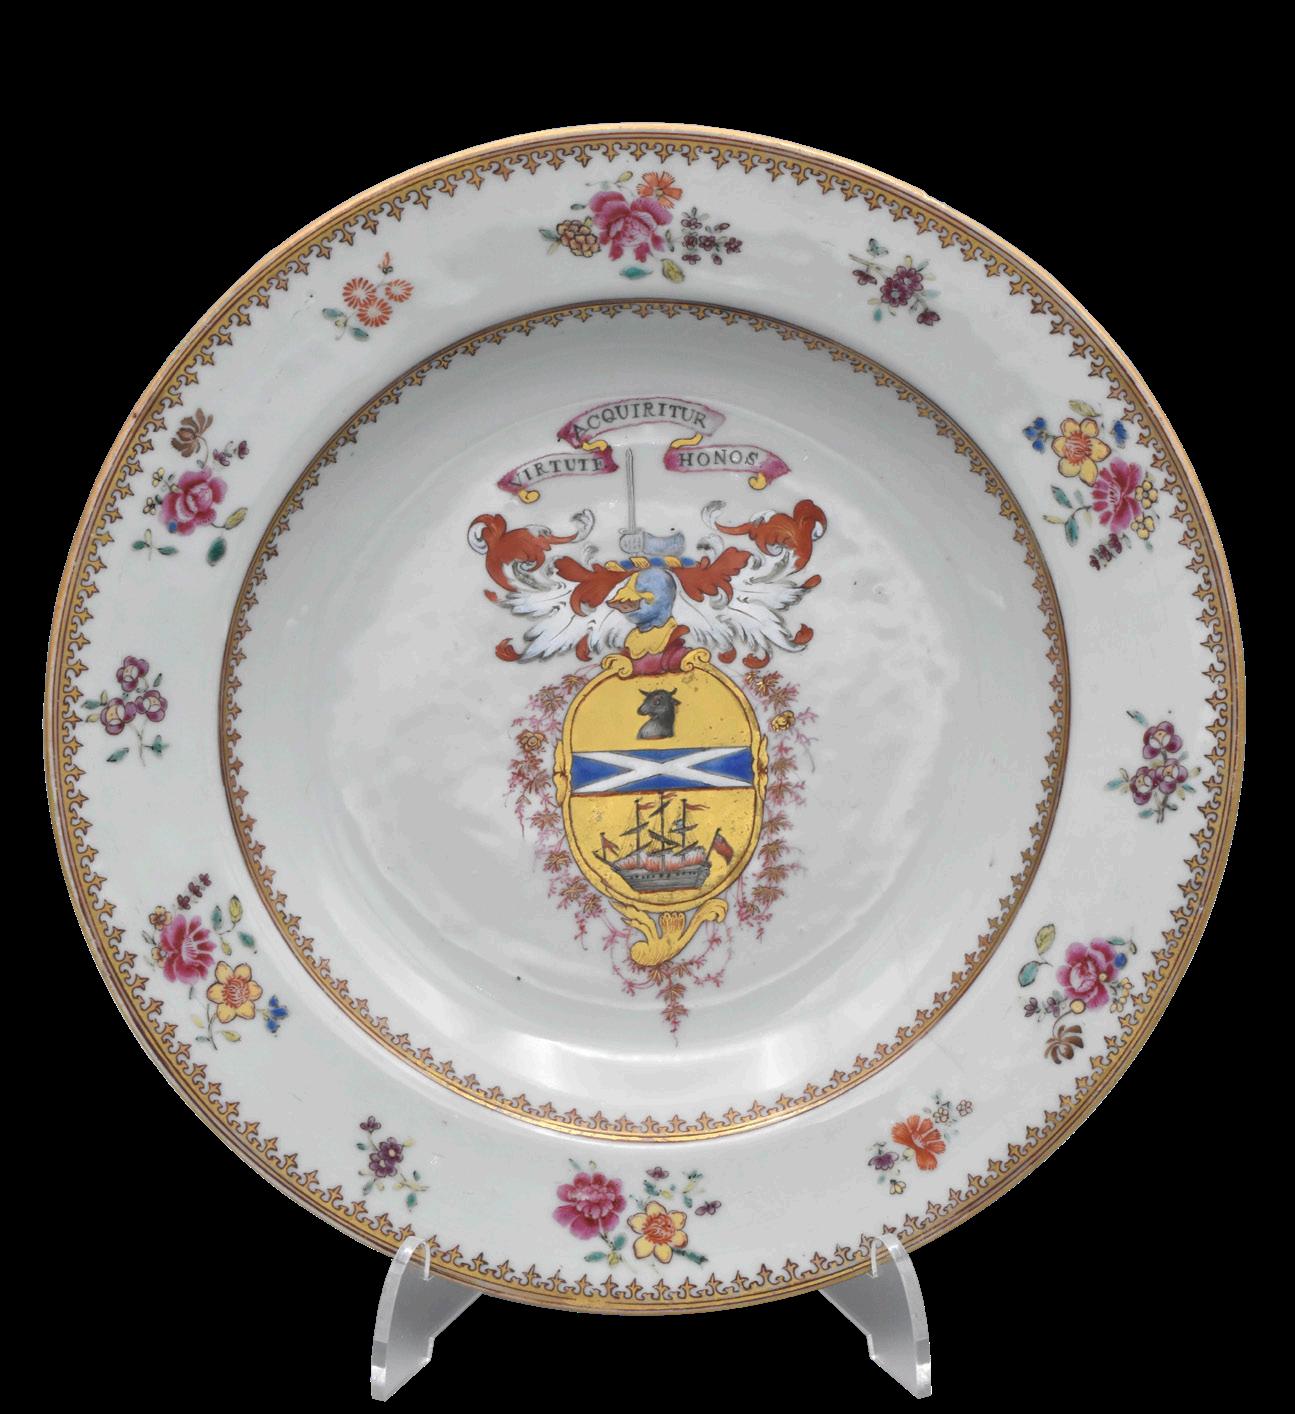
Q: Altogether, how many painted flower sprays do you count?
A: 12